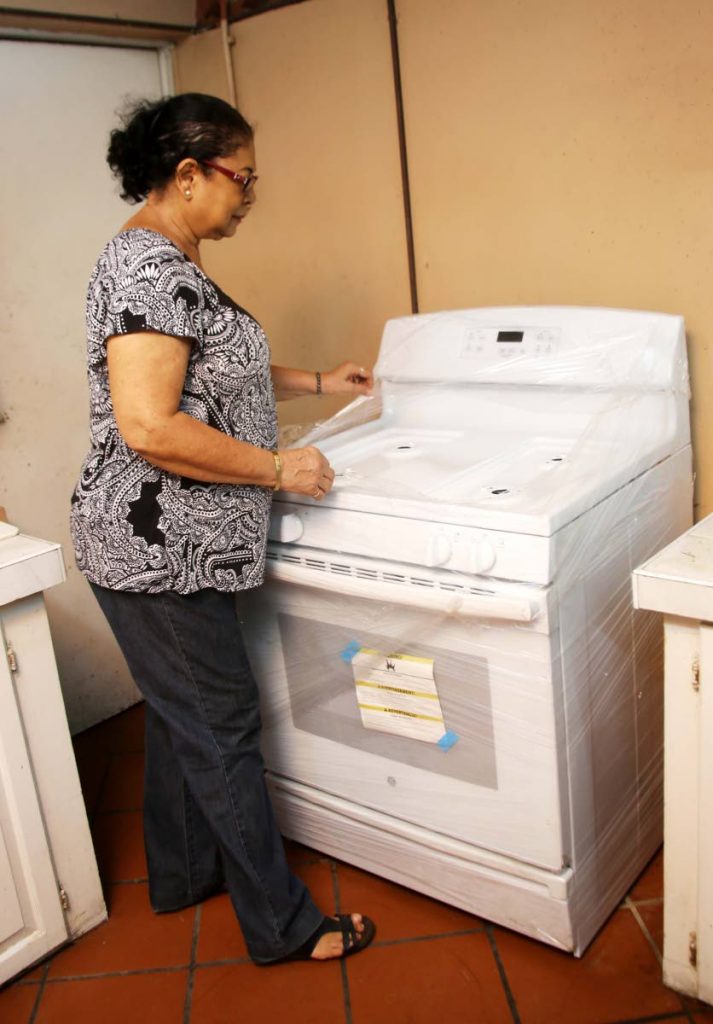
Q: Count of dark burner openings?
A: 3